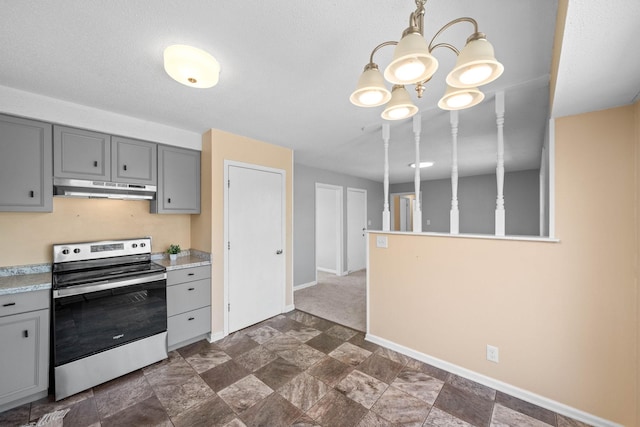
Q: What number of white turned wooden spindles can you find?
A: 4